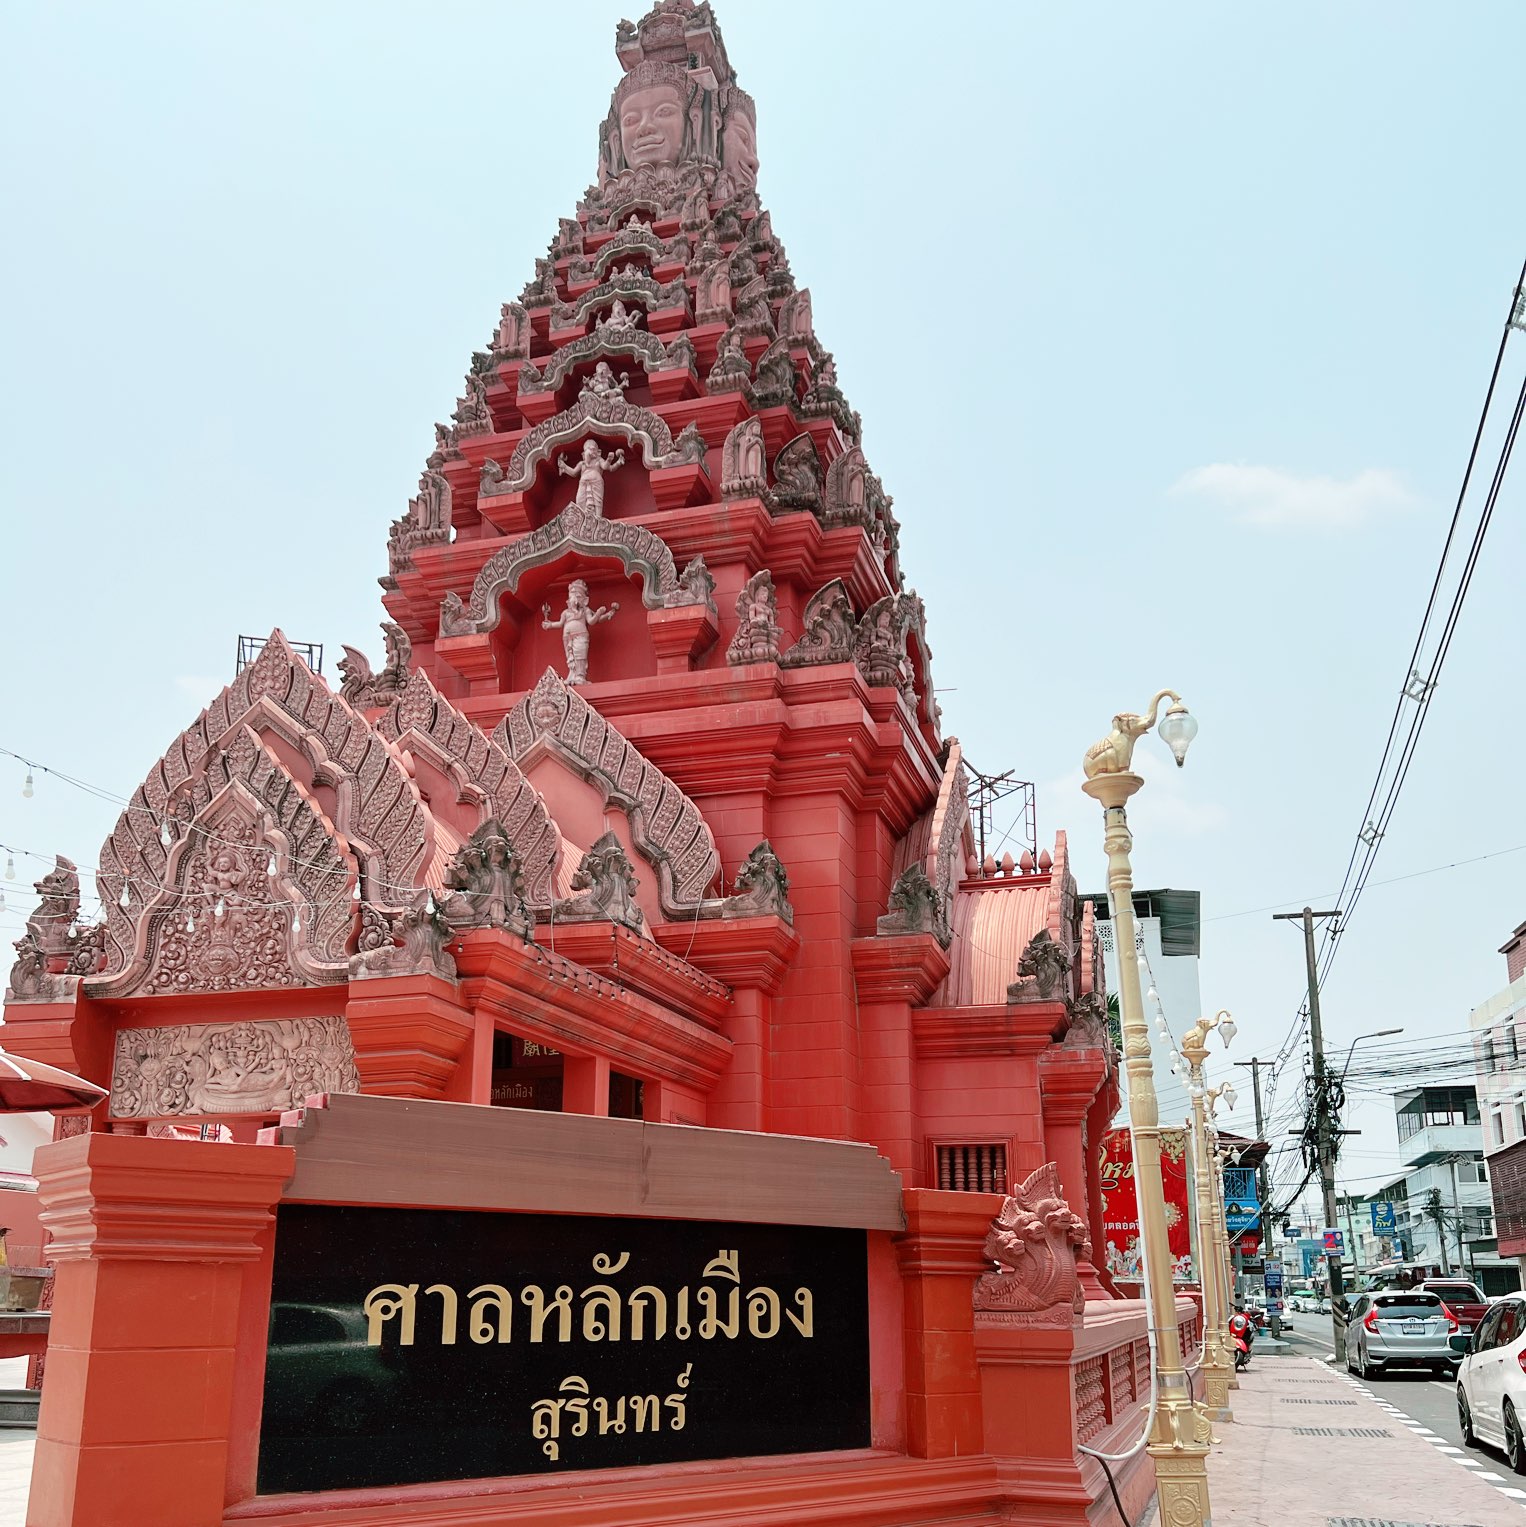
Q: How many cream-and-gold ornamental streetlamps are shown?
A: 4